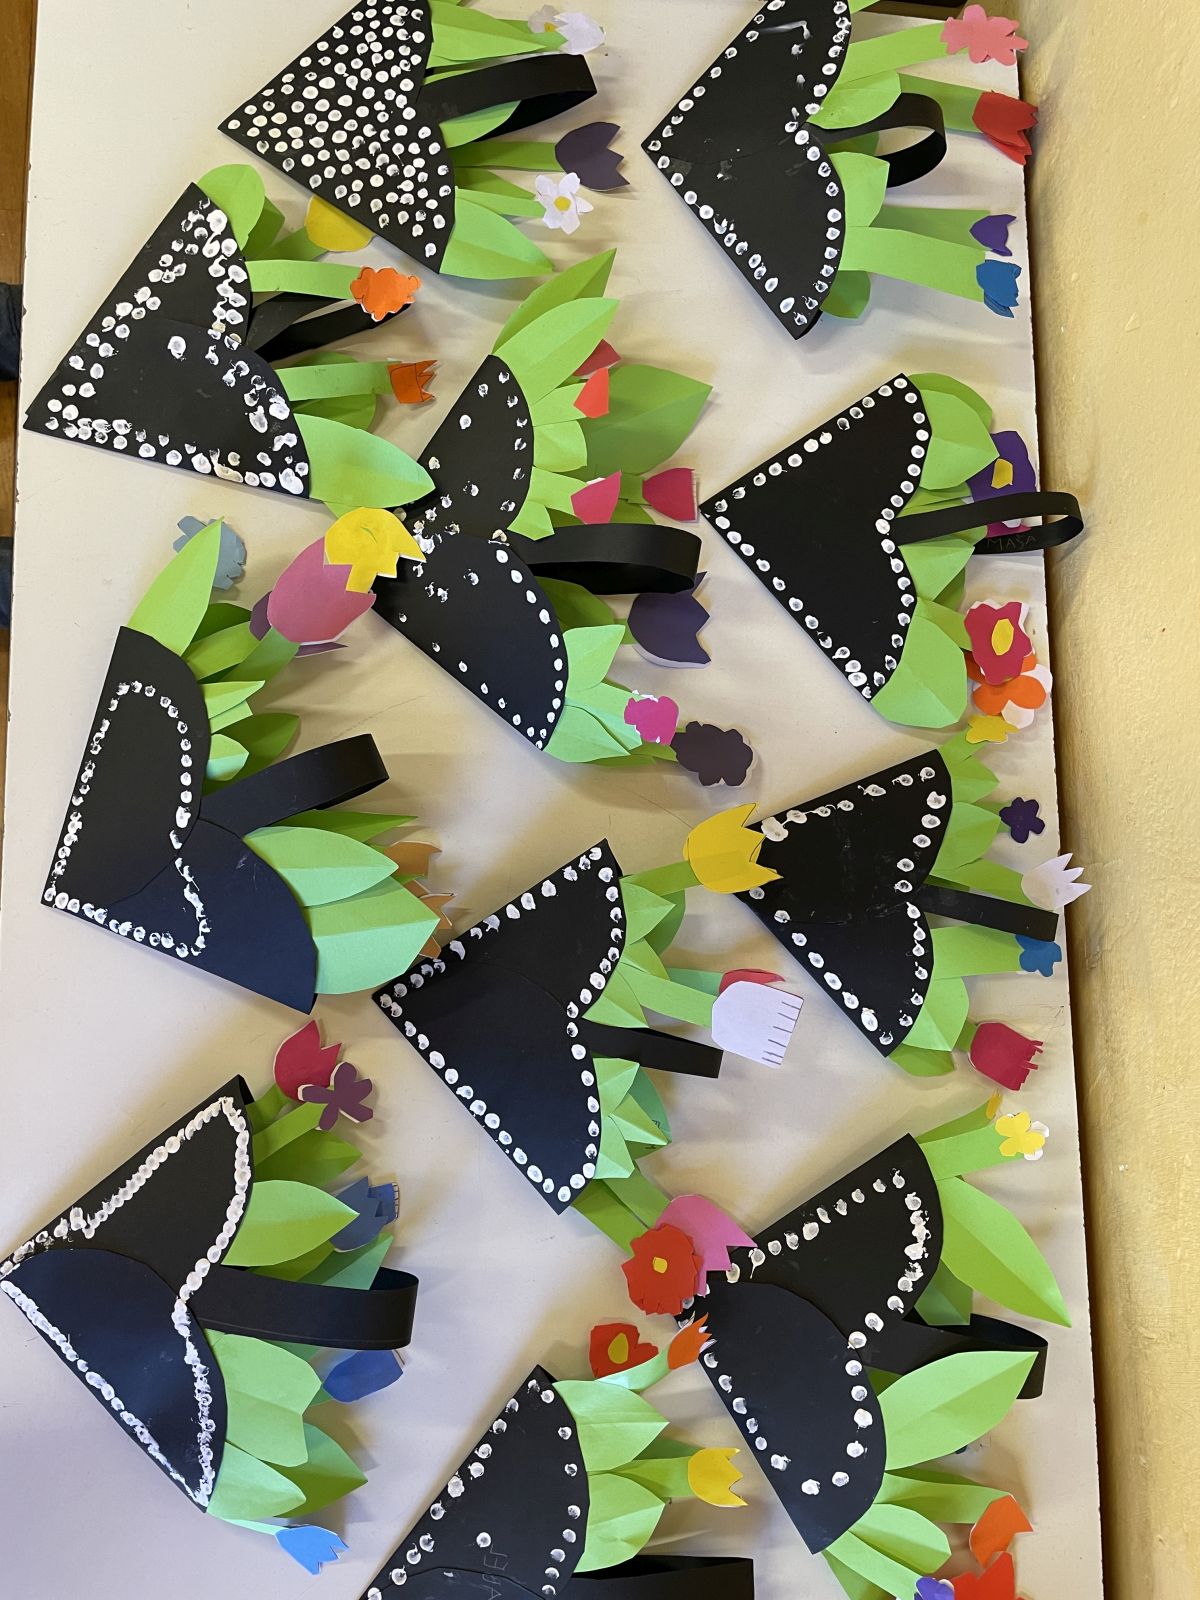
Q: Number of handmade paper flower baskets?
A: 11